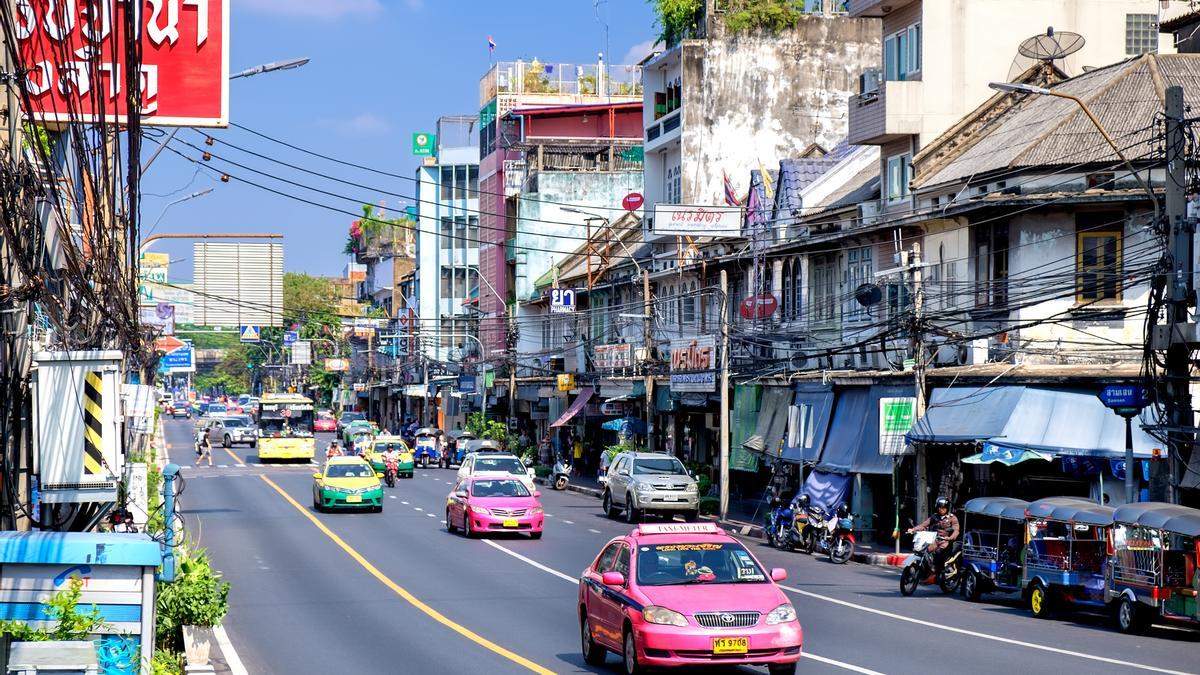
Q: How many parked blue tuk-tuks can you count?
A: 3